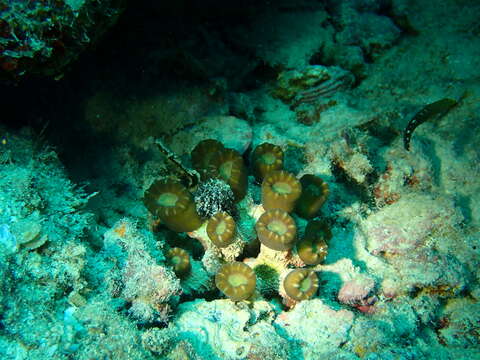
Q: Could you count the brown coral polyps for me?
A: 13